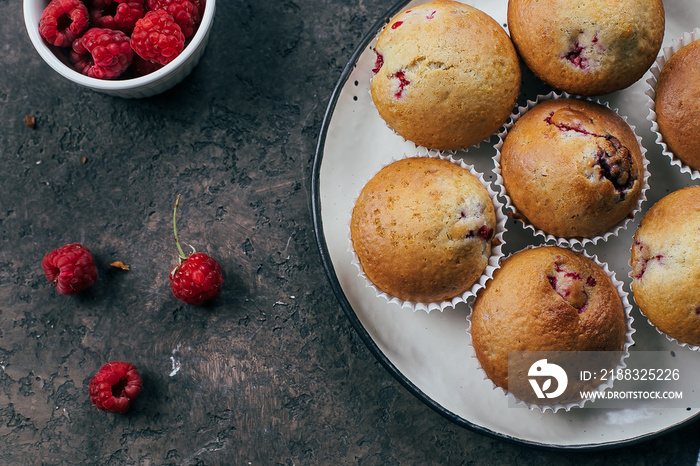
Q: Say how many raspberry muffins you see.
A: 7